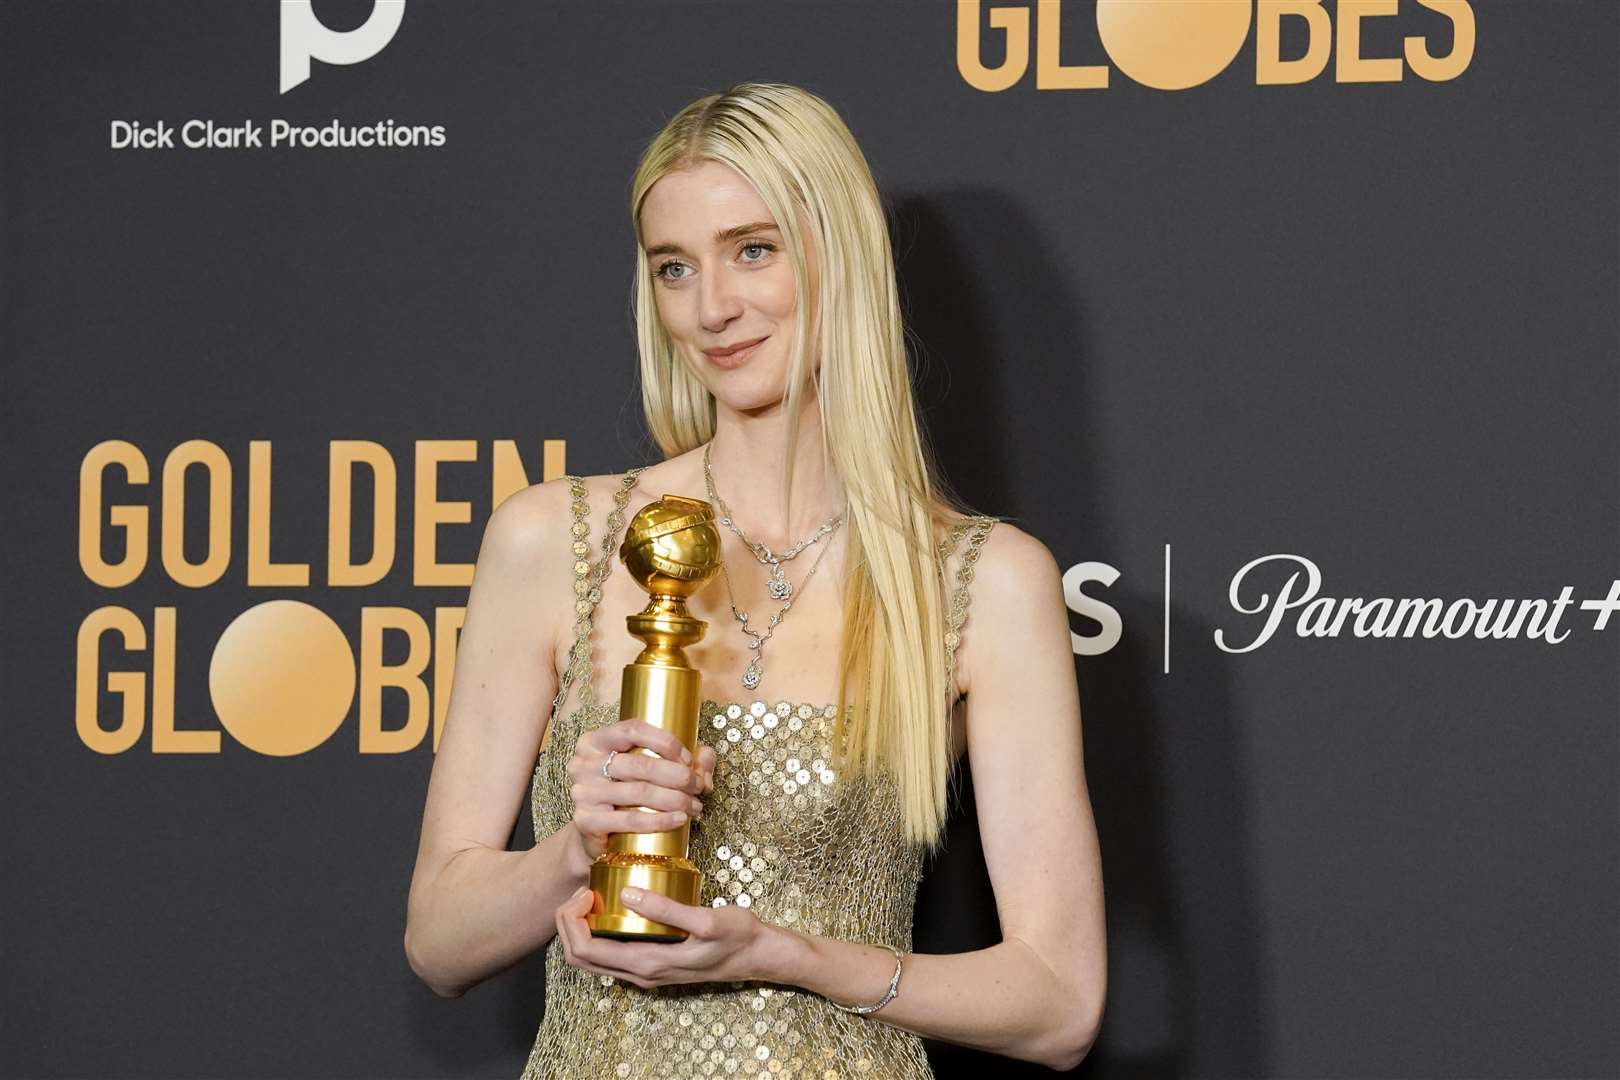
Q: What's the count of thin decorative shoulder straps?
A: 4